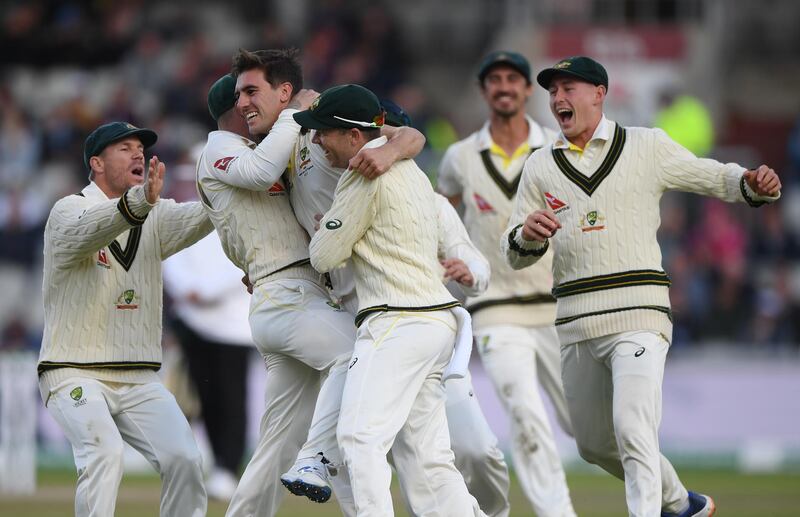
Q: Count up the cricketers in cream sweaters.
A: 5